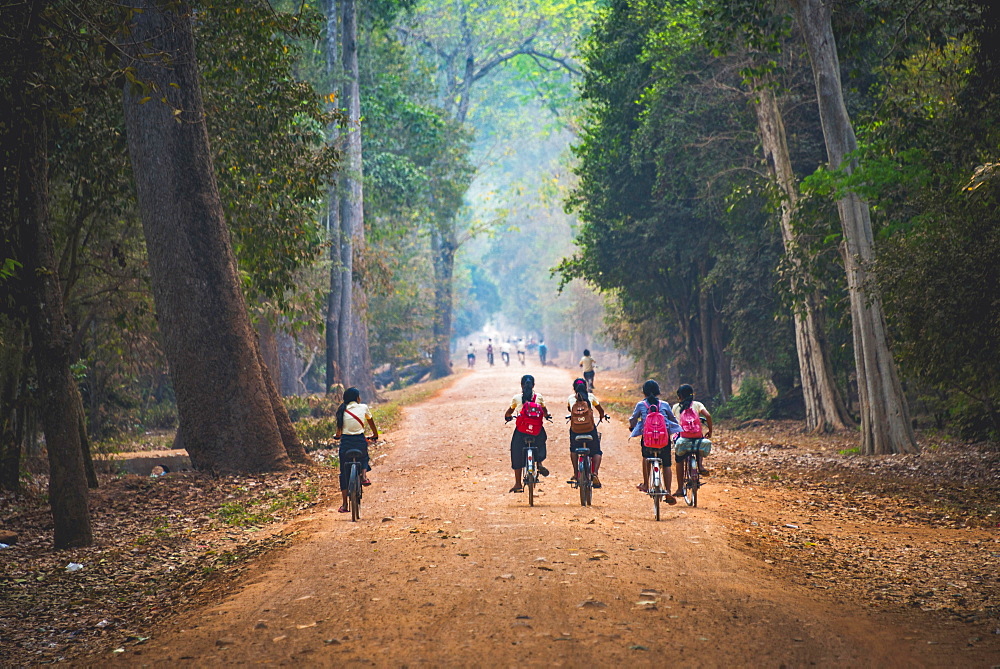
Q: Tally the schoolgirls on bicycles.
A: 5